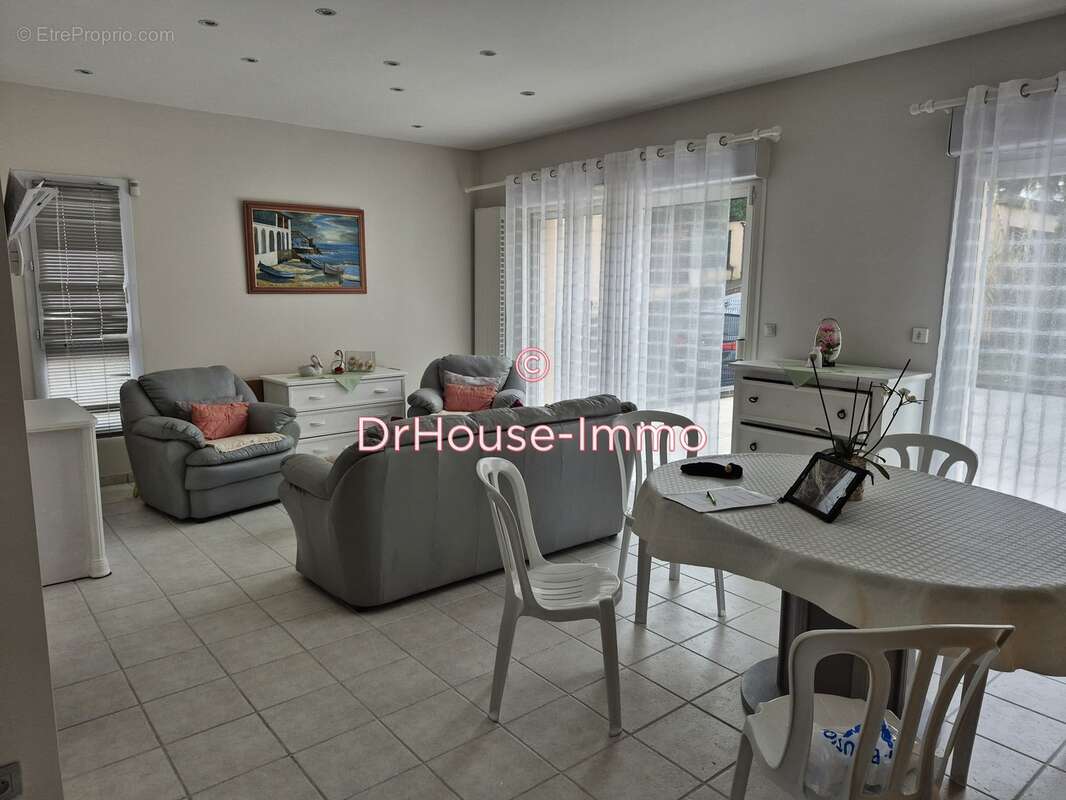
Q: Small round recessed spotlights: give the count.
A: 9